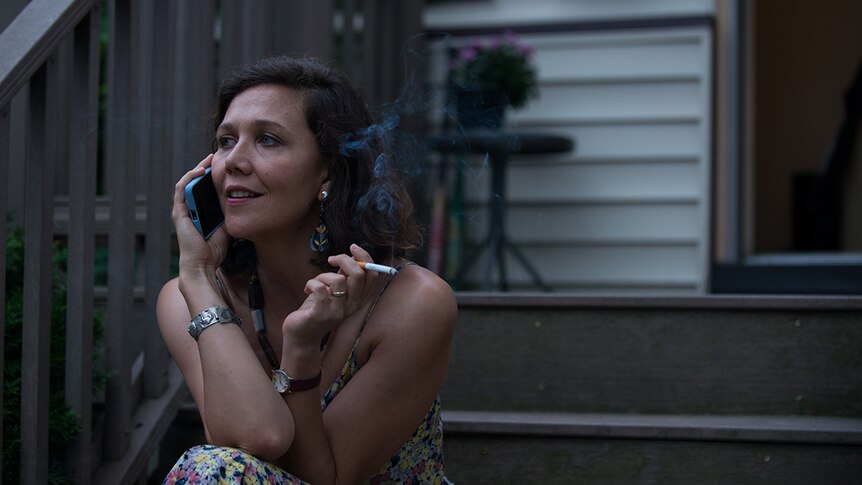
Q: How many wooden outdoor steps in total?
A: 2